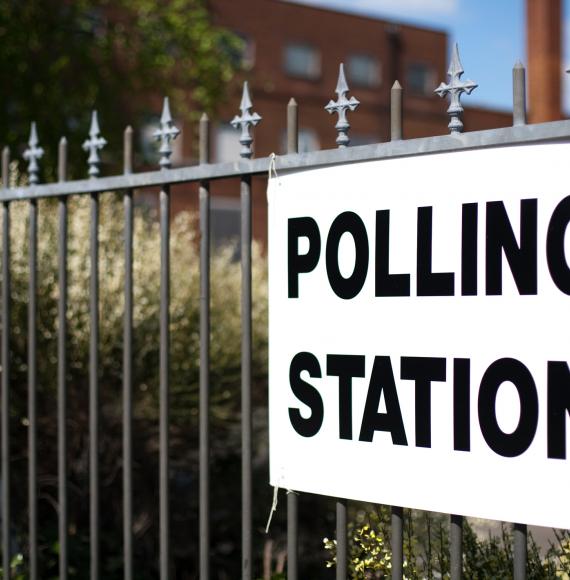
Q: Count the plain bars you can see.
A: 7